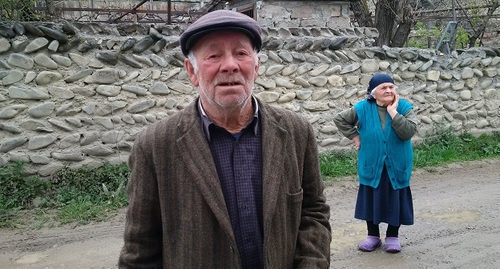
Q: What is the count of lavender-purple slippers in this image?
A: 2